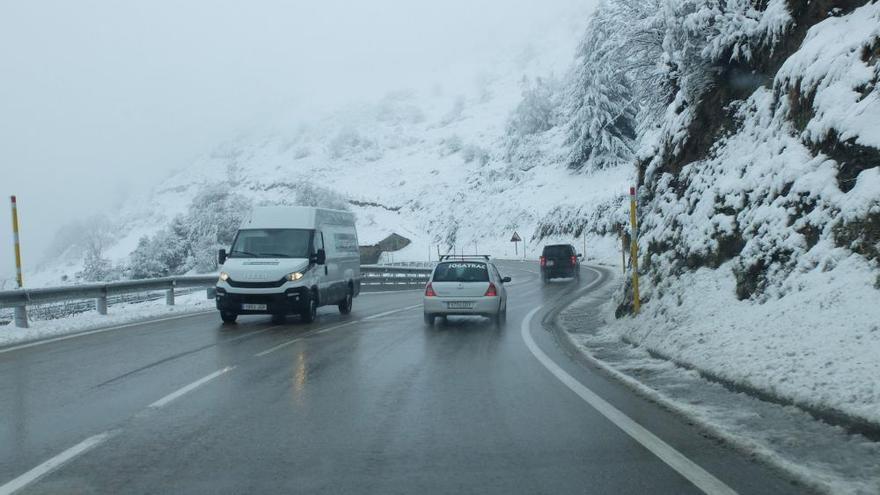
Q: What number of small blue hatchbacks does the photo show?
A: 0